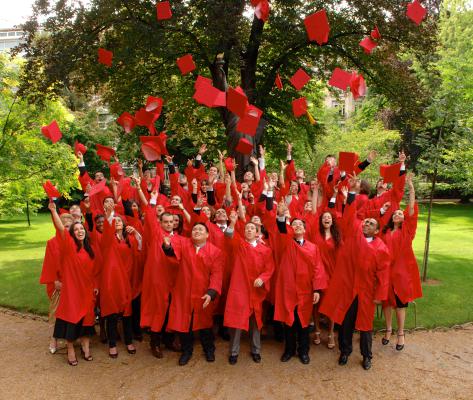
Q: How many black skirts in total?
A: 2